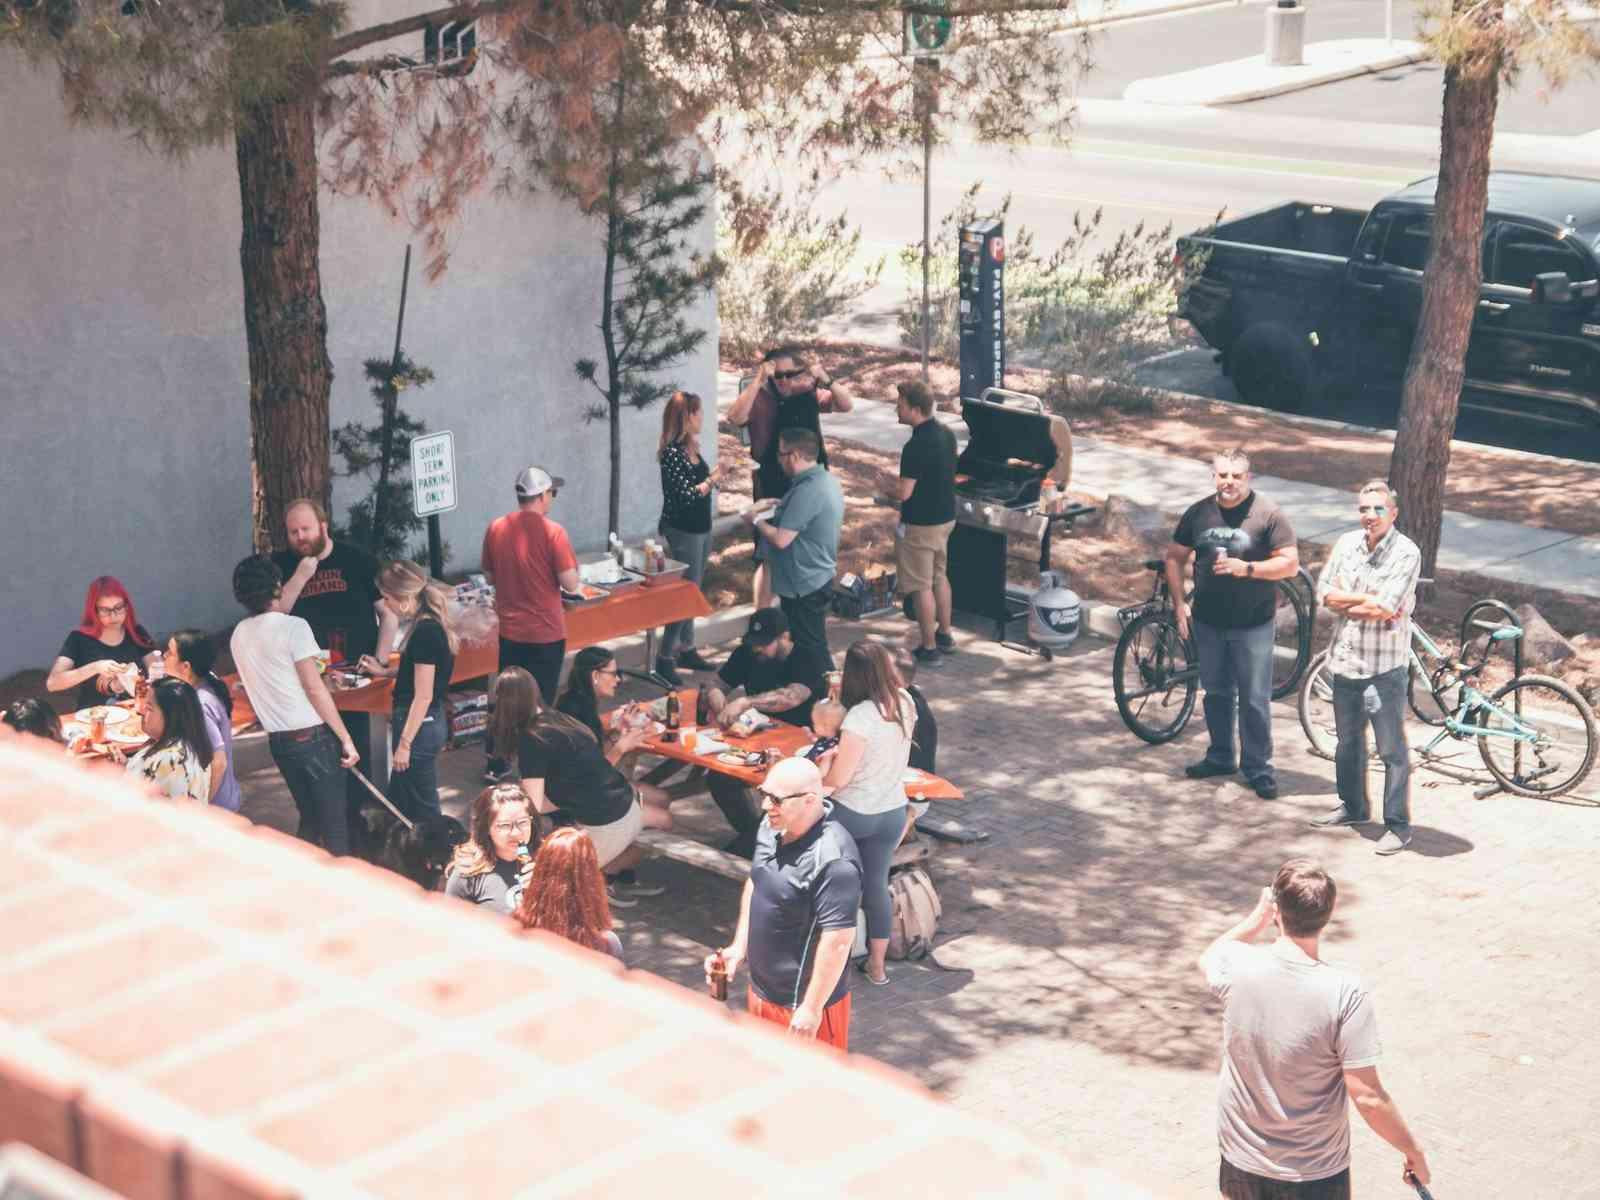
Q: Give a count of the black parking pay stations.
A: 1